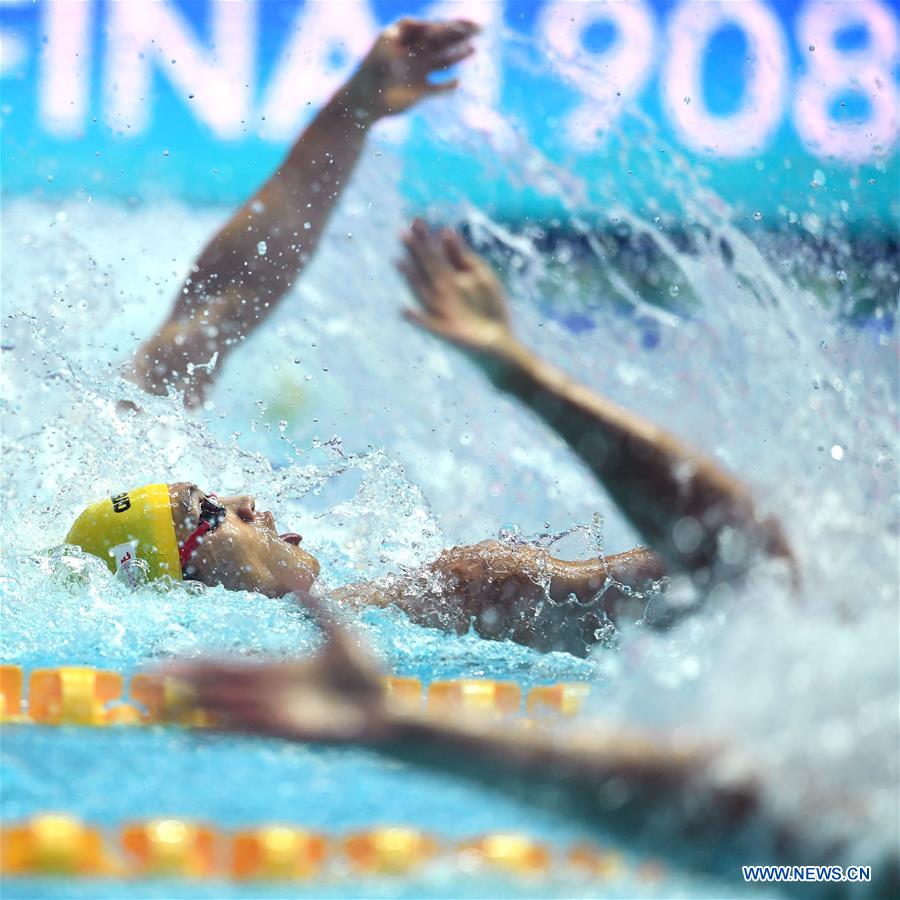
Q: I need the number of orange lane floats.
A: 12